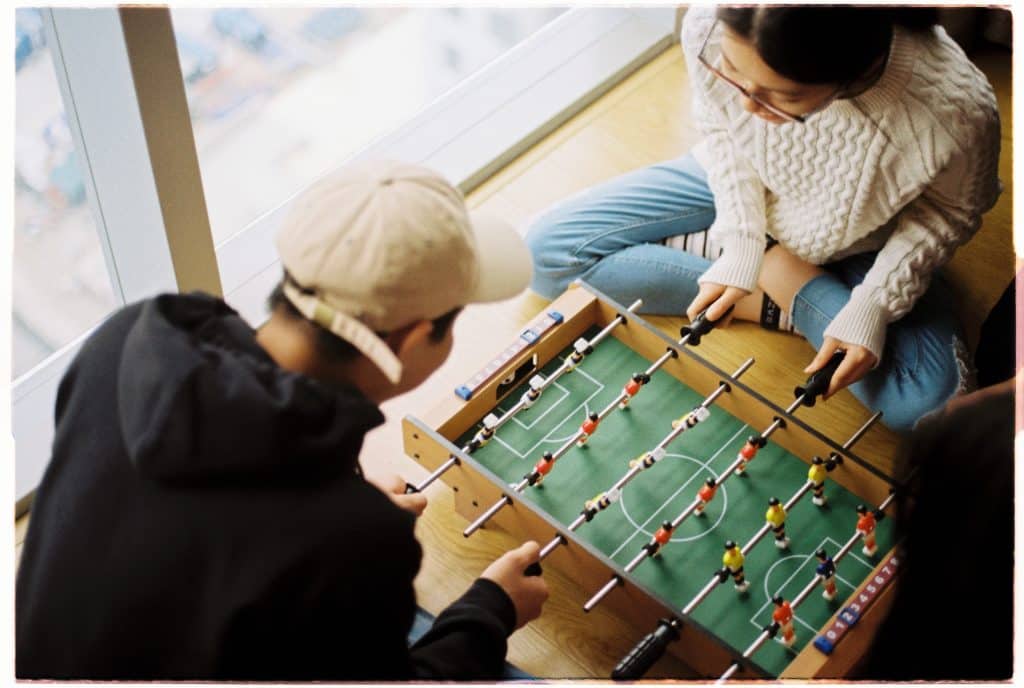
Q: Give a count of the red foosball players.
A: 8